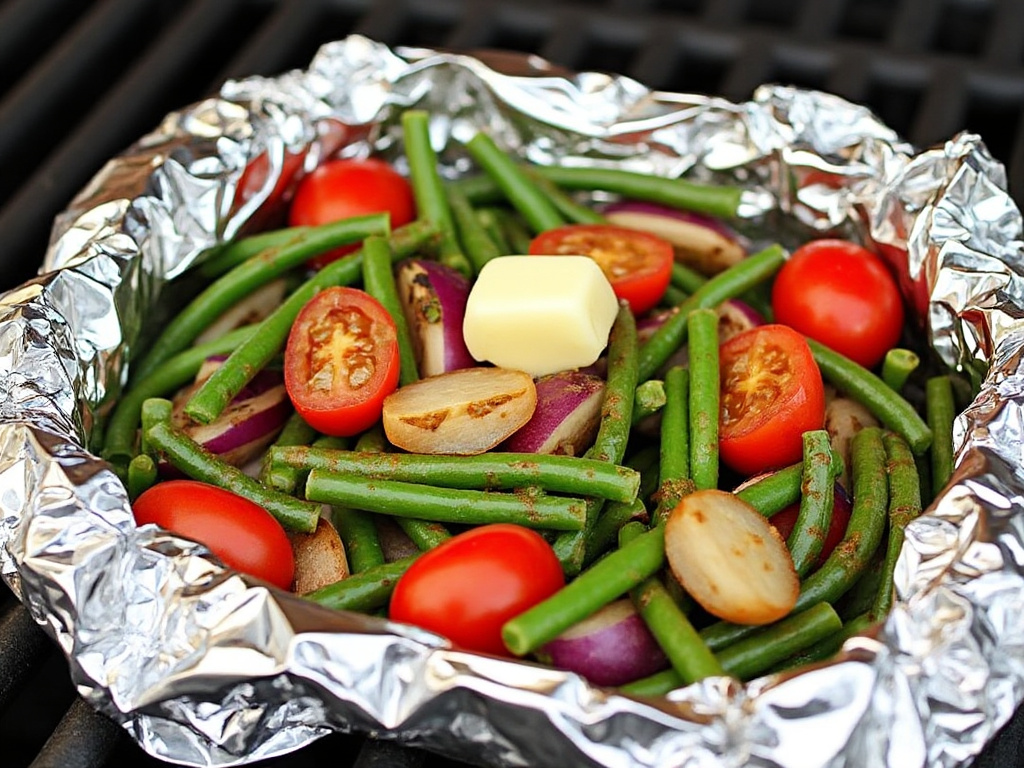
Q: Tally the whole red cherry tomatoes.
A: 4